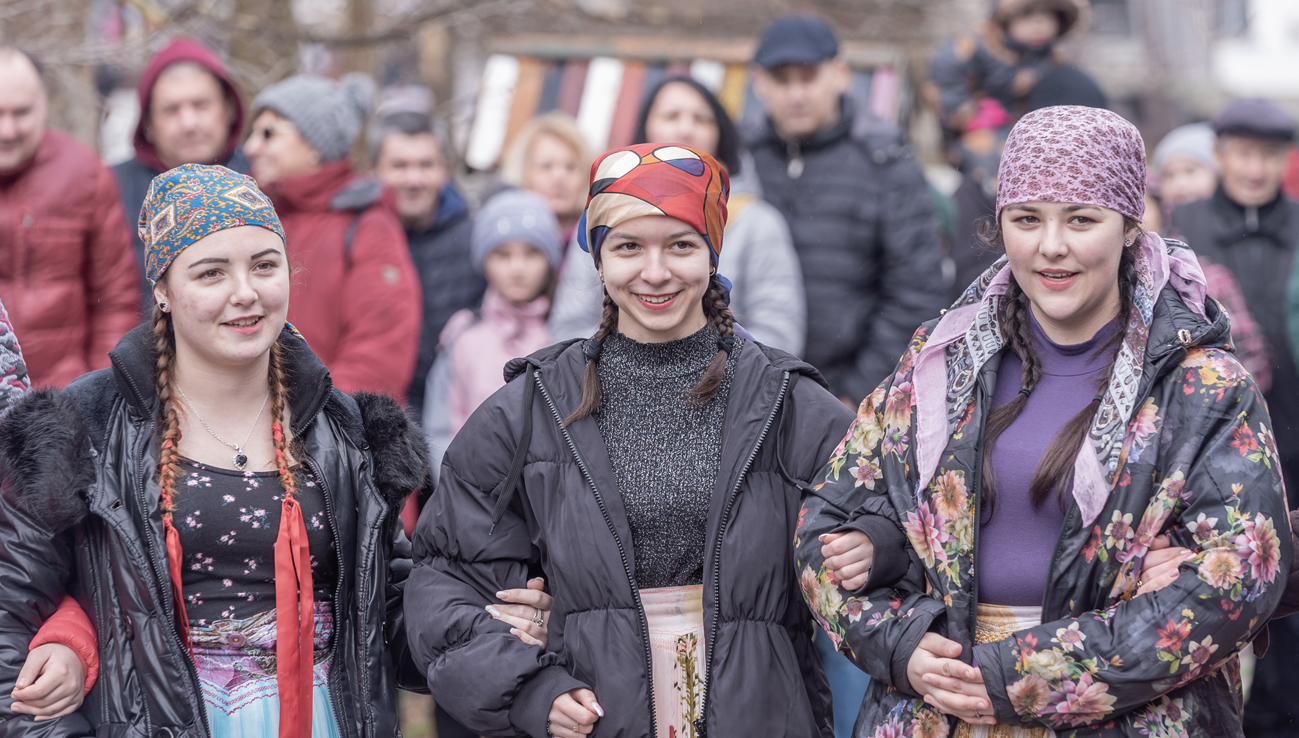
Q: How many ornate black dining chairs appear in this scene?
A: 0